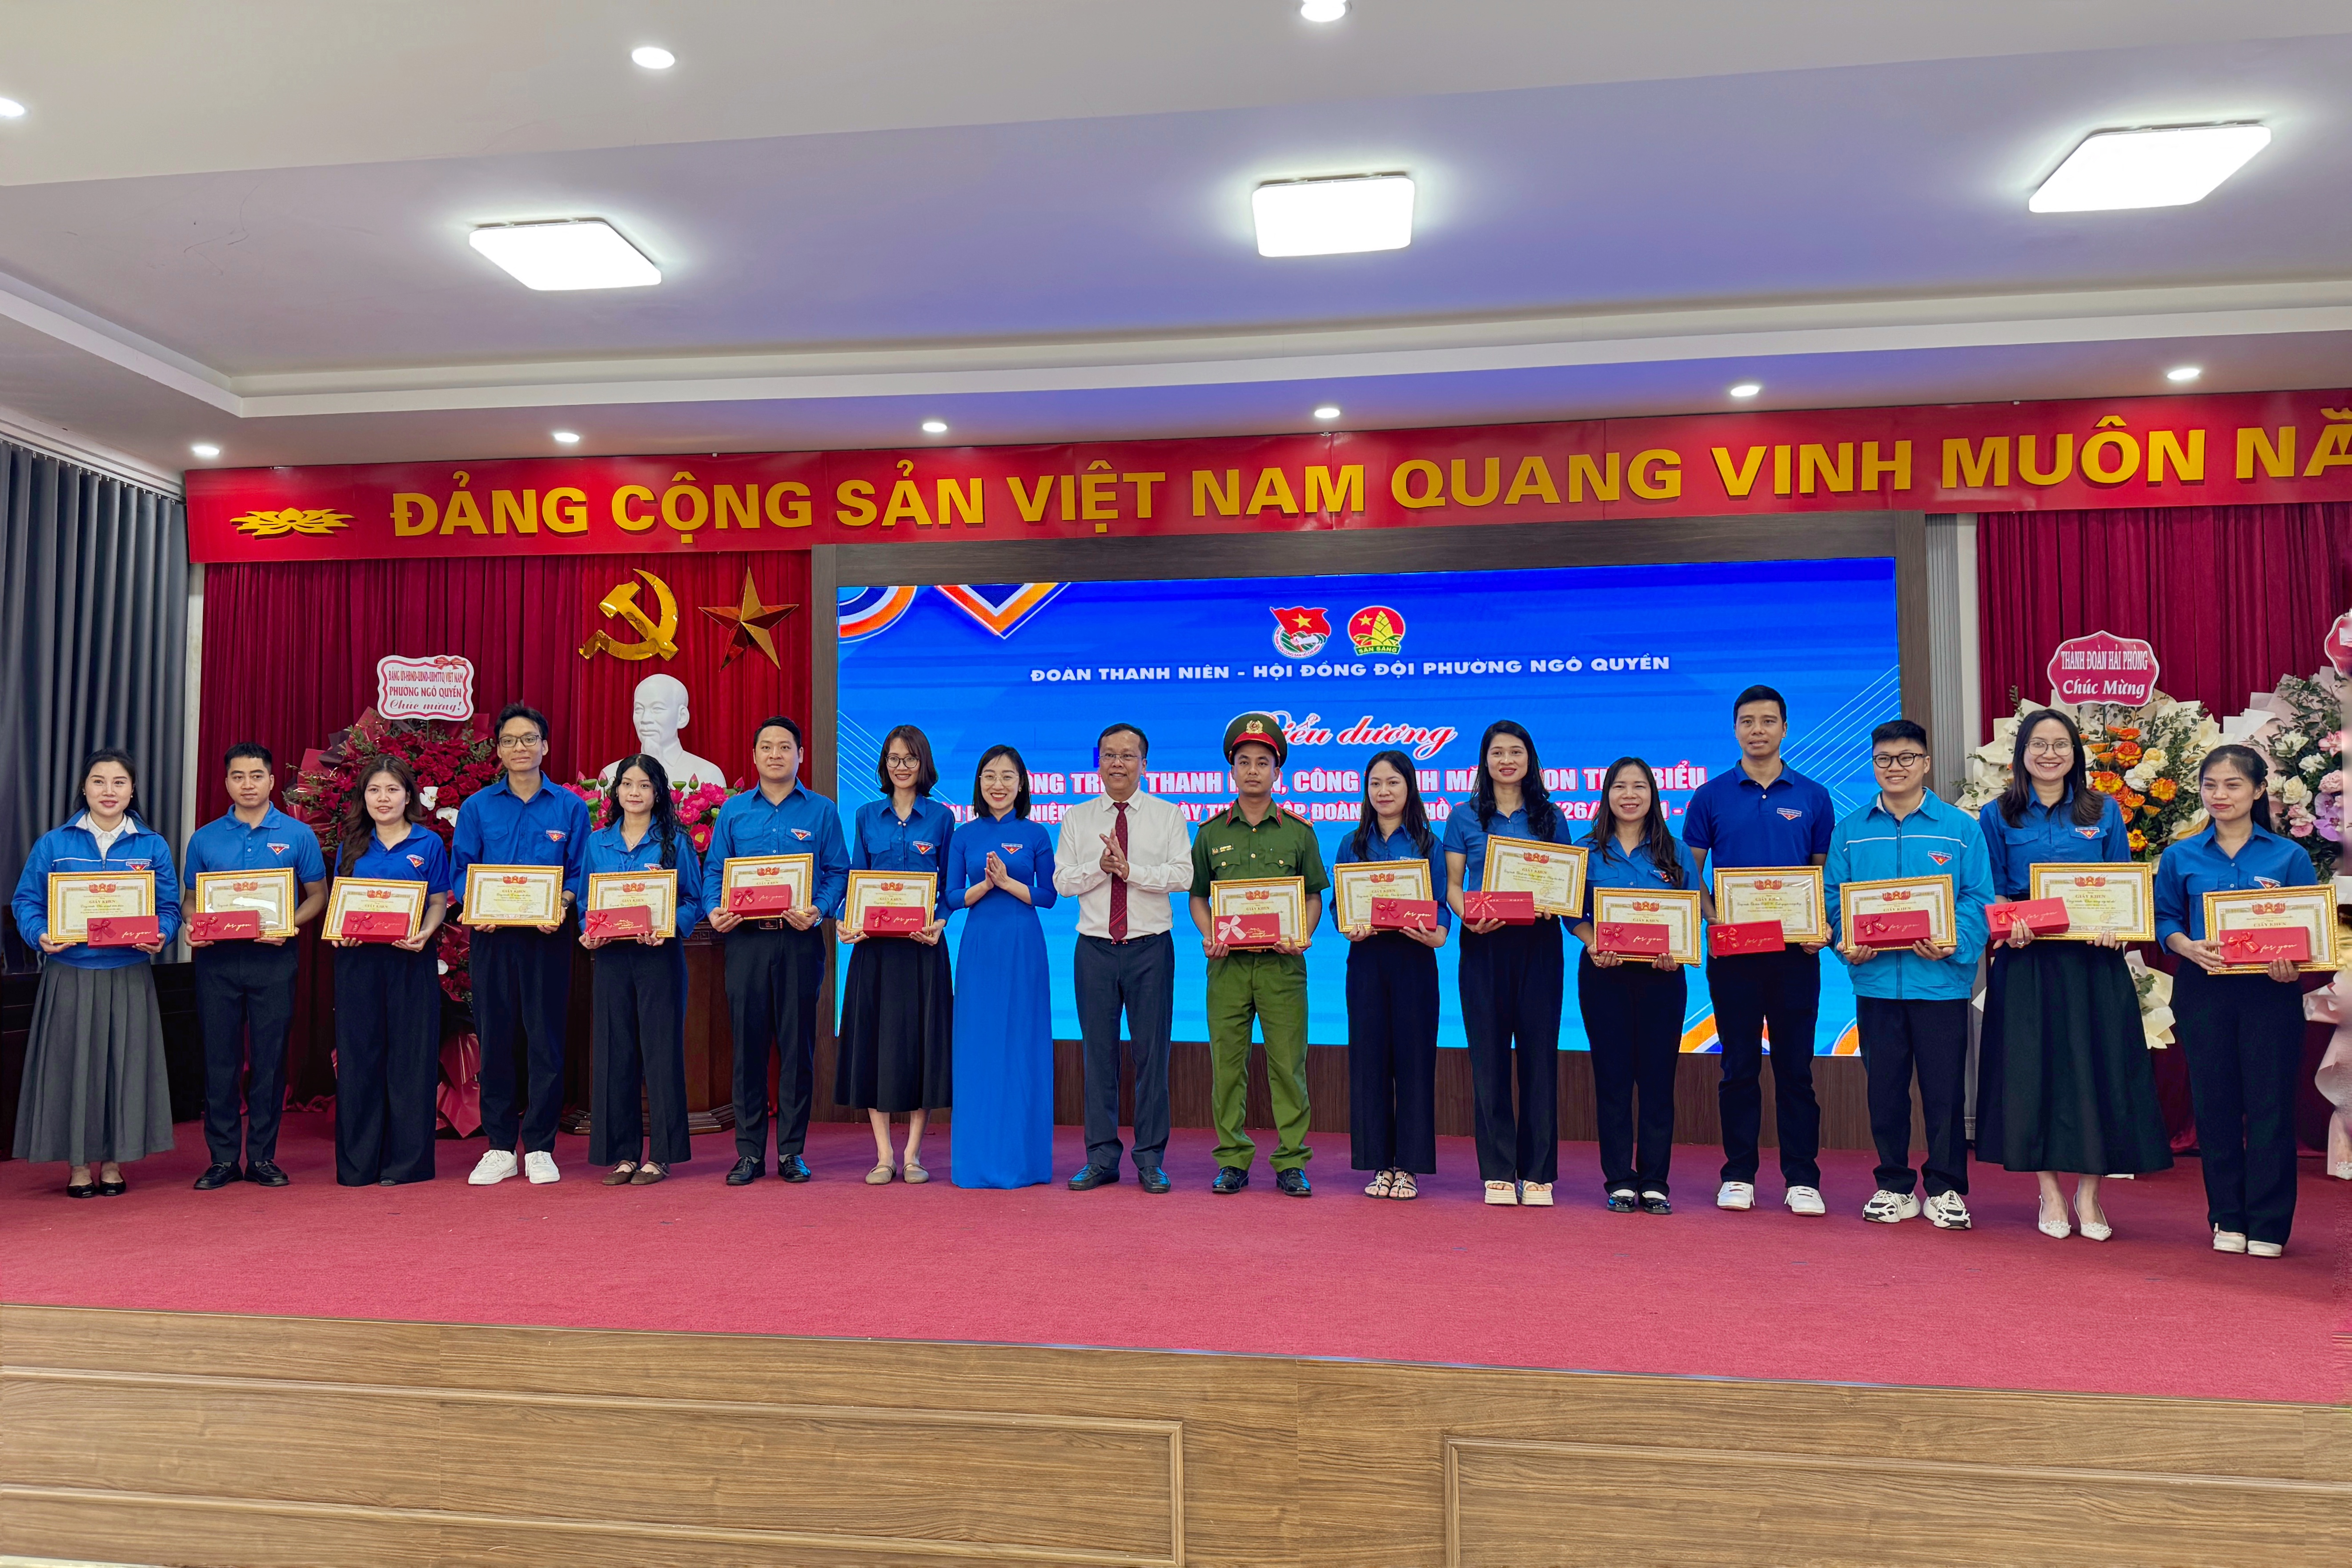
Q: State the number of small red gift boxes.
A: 14